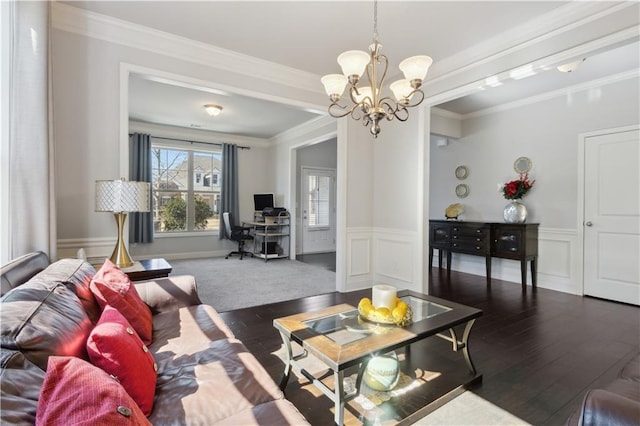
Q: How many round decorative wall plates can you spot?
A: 3